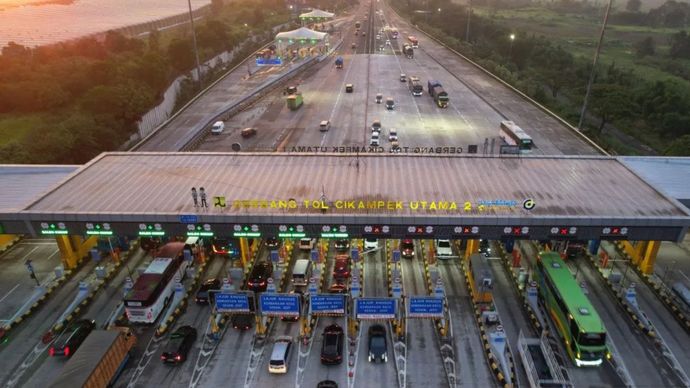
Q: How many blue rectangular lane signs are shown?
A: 5